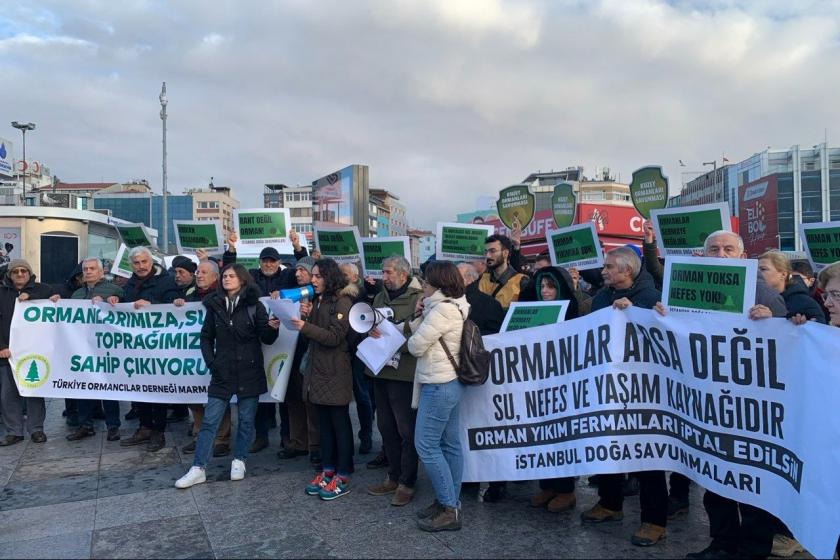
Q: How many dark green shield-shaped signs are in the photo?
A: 3